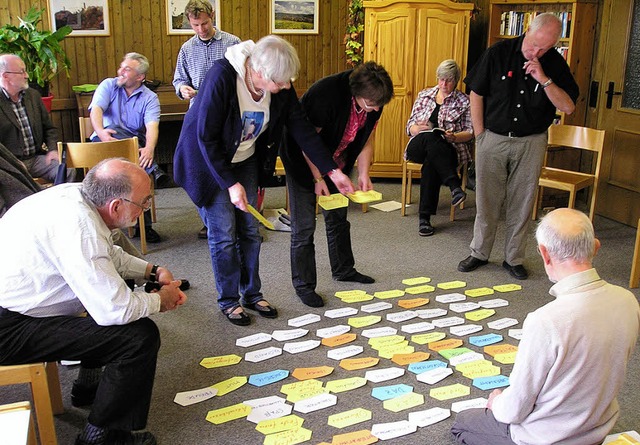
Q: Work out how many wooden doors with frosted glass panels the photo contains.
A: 1